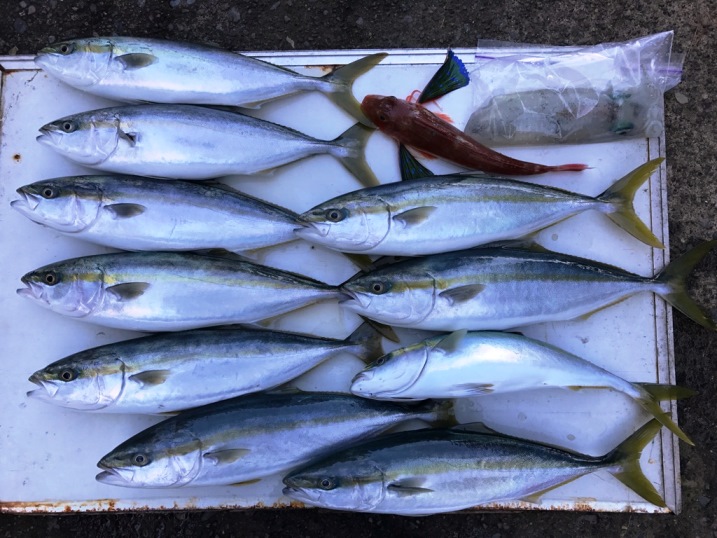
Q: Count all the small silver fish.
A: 10